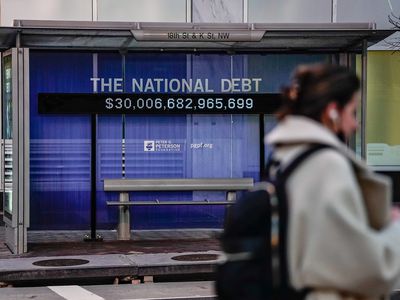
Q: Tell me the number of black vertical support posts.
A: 2